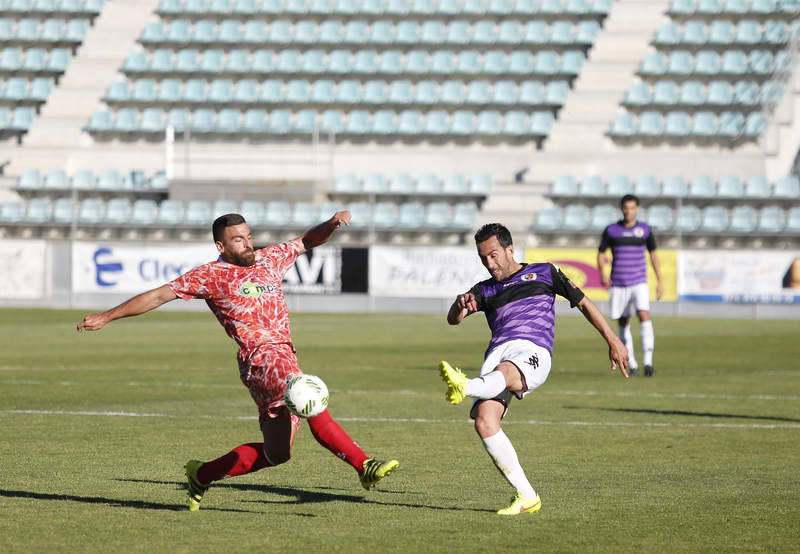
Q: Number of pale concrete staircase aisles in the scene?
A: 2